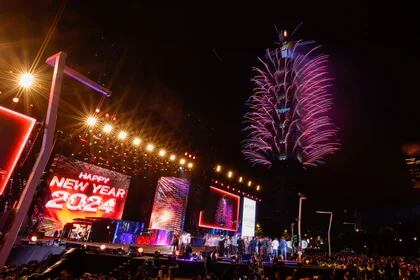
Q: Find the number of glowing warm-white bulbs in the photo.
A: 15